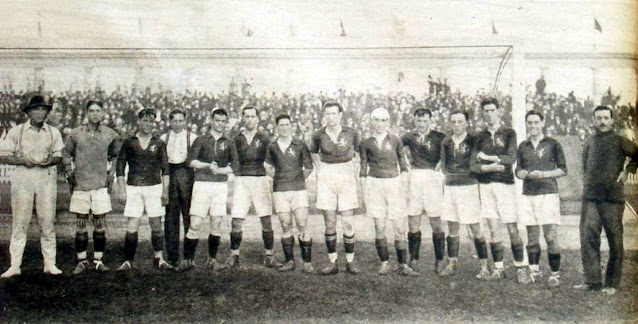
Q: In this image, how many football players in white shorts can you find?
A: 11